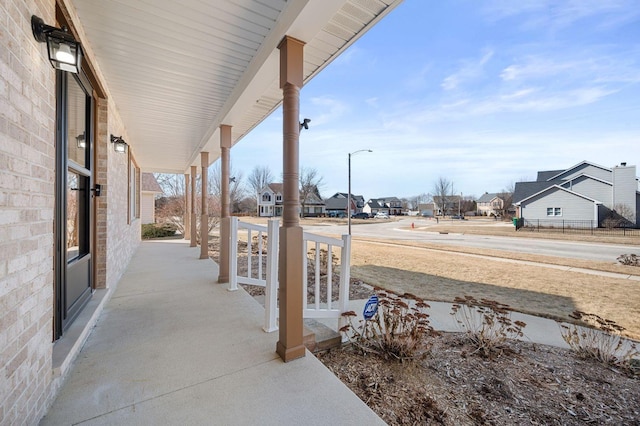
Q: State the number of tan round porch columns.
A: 5